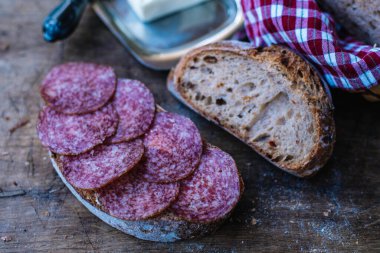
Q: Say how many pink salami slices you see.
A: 7